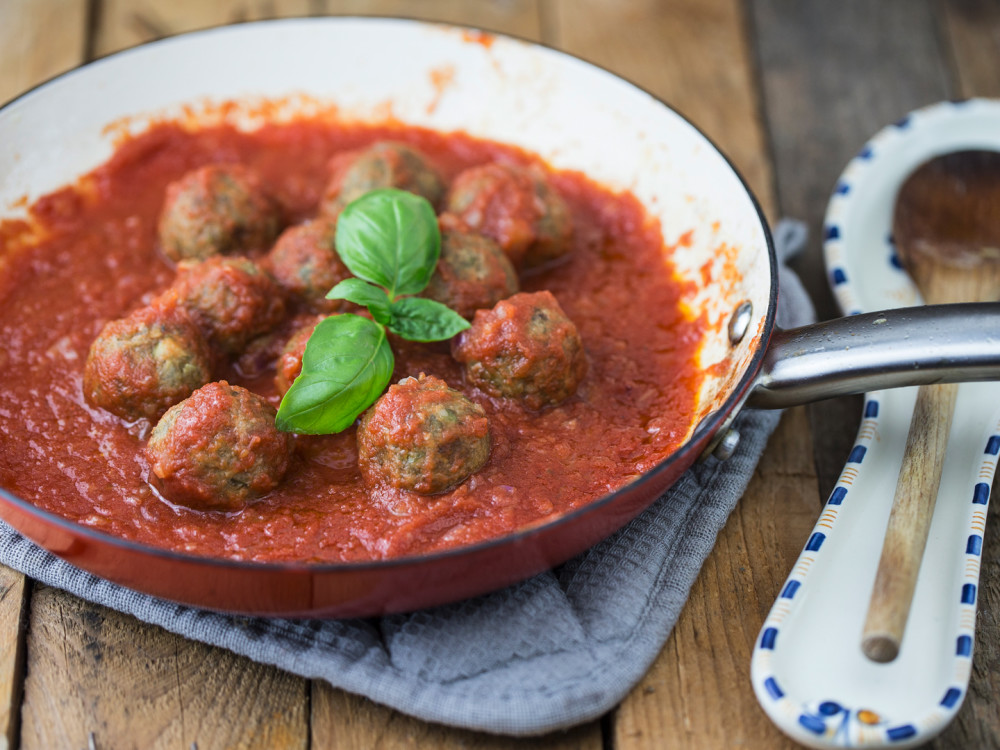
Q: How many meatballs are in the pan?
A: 11